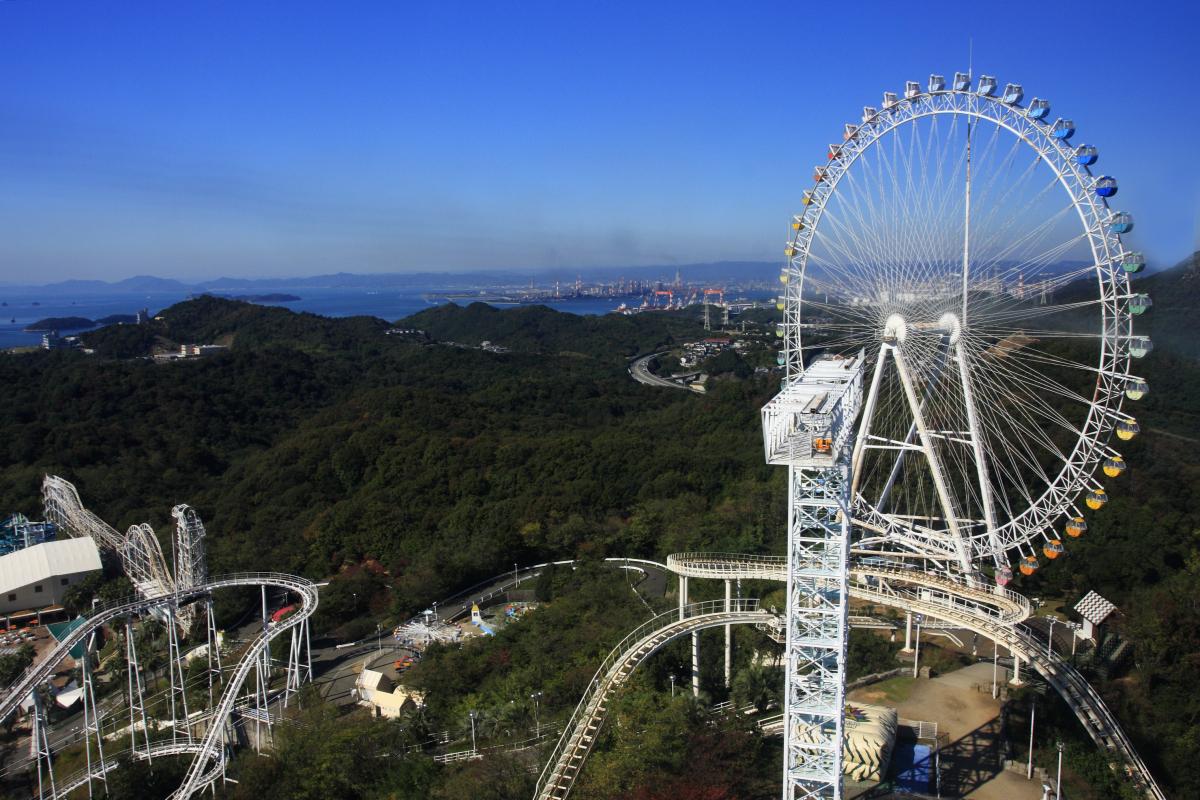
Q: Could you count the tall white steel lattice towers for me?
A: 1